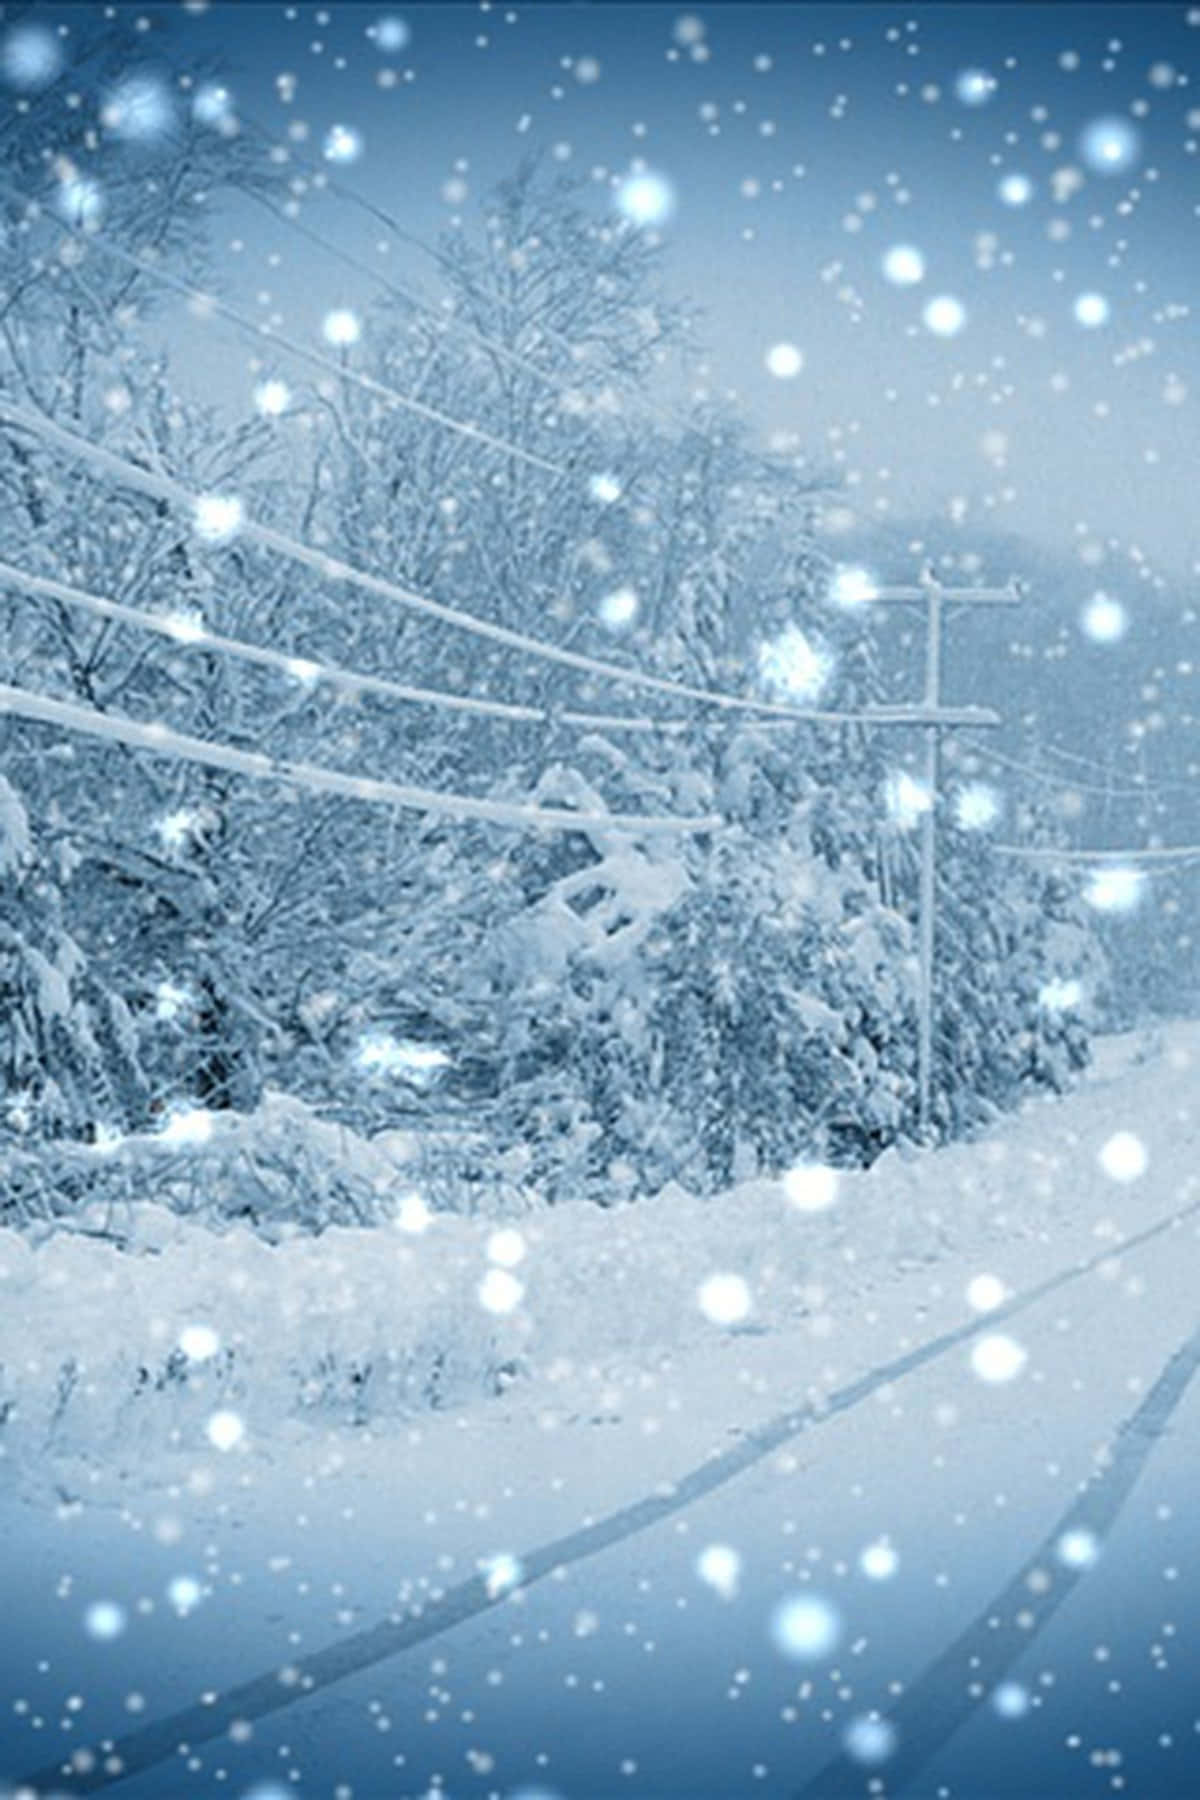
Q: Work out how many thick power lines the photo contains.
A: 3